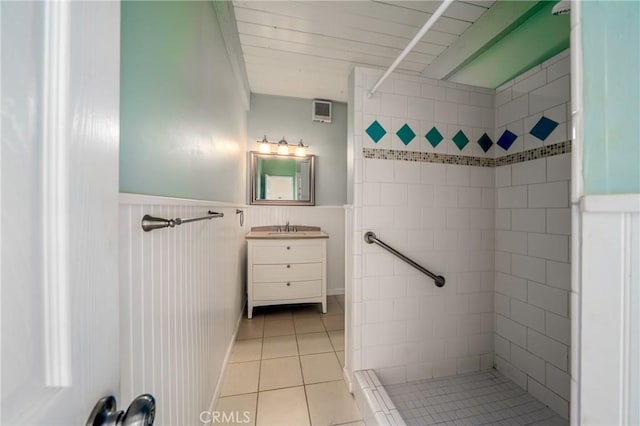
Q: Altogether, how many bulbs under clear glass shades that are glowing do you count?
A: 3